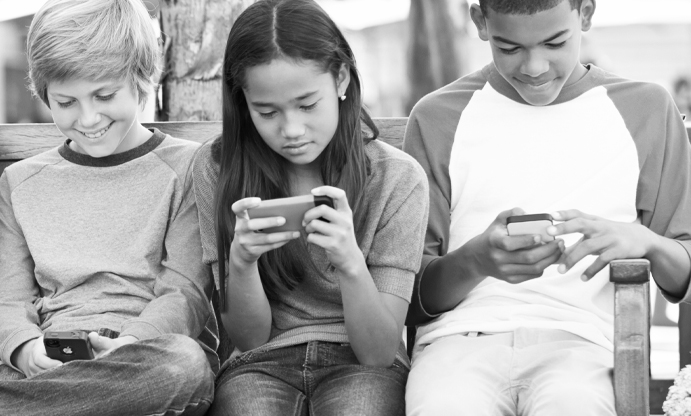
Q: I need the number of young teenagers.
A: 3